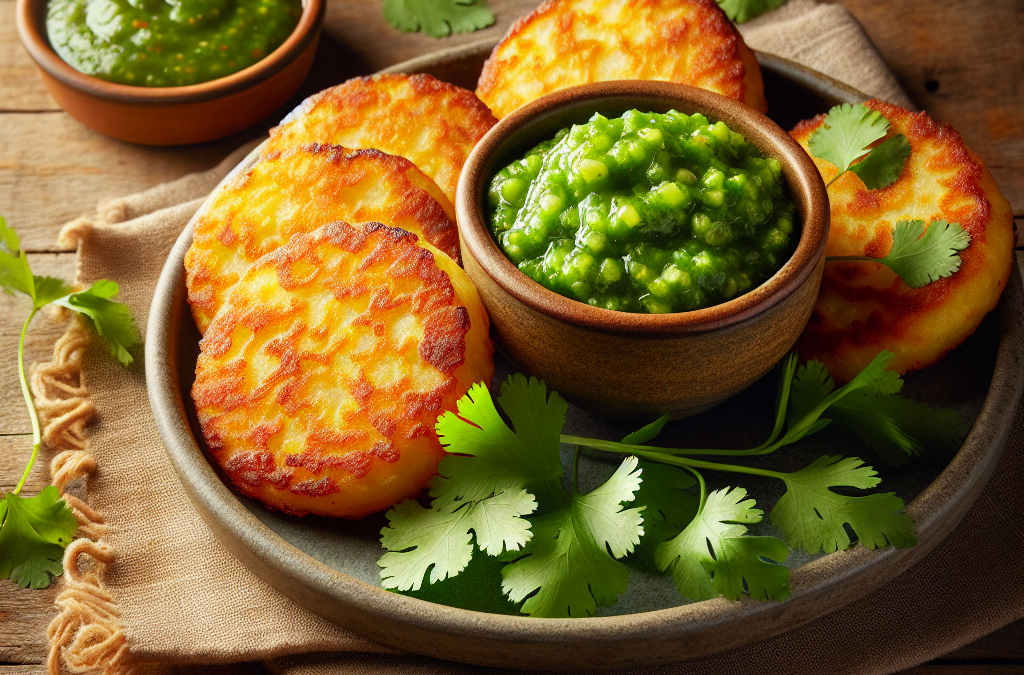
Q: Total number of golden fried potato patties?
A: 5